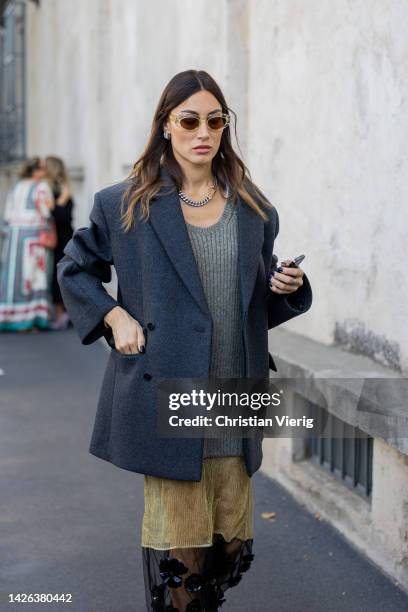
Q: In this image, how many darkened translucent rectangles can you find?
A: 1